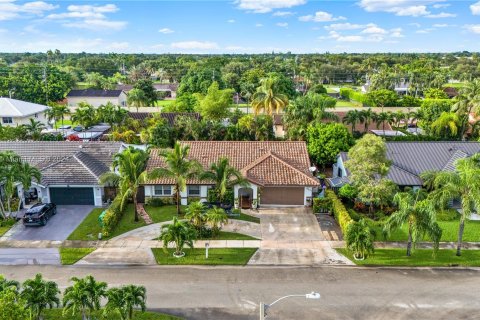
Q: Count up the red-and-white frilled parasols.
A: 0